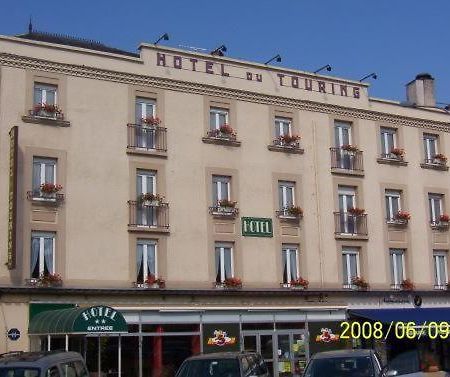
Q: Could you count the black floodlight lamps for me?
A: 5